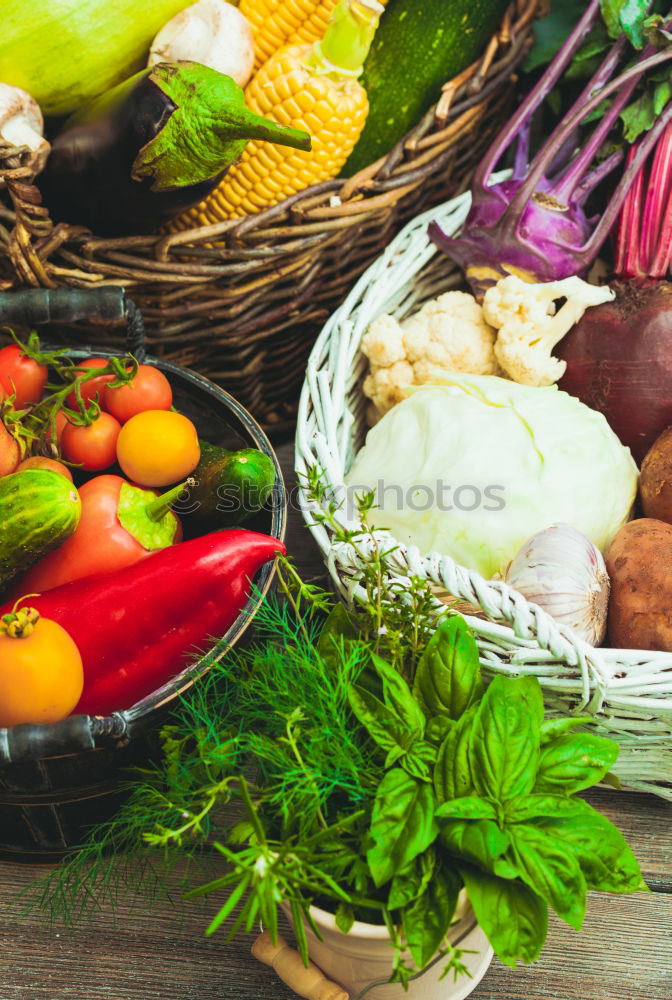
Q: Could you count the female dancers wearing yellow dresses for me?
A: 0